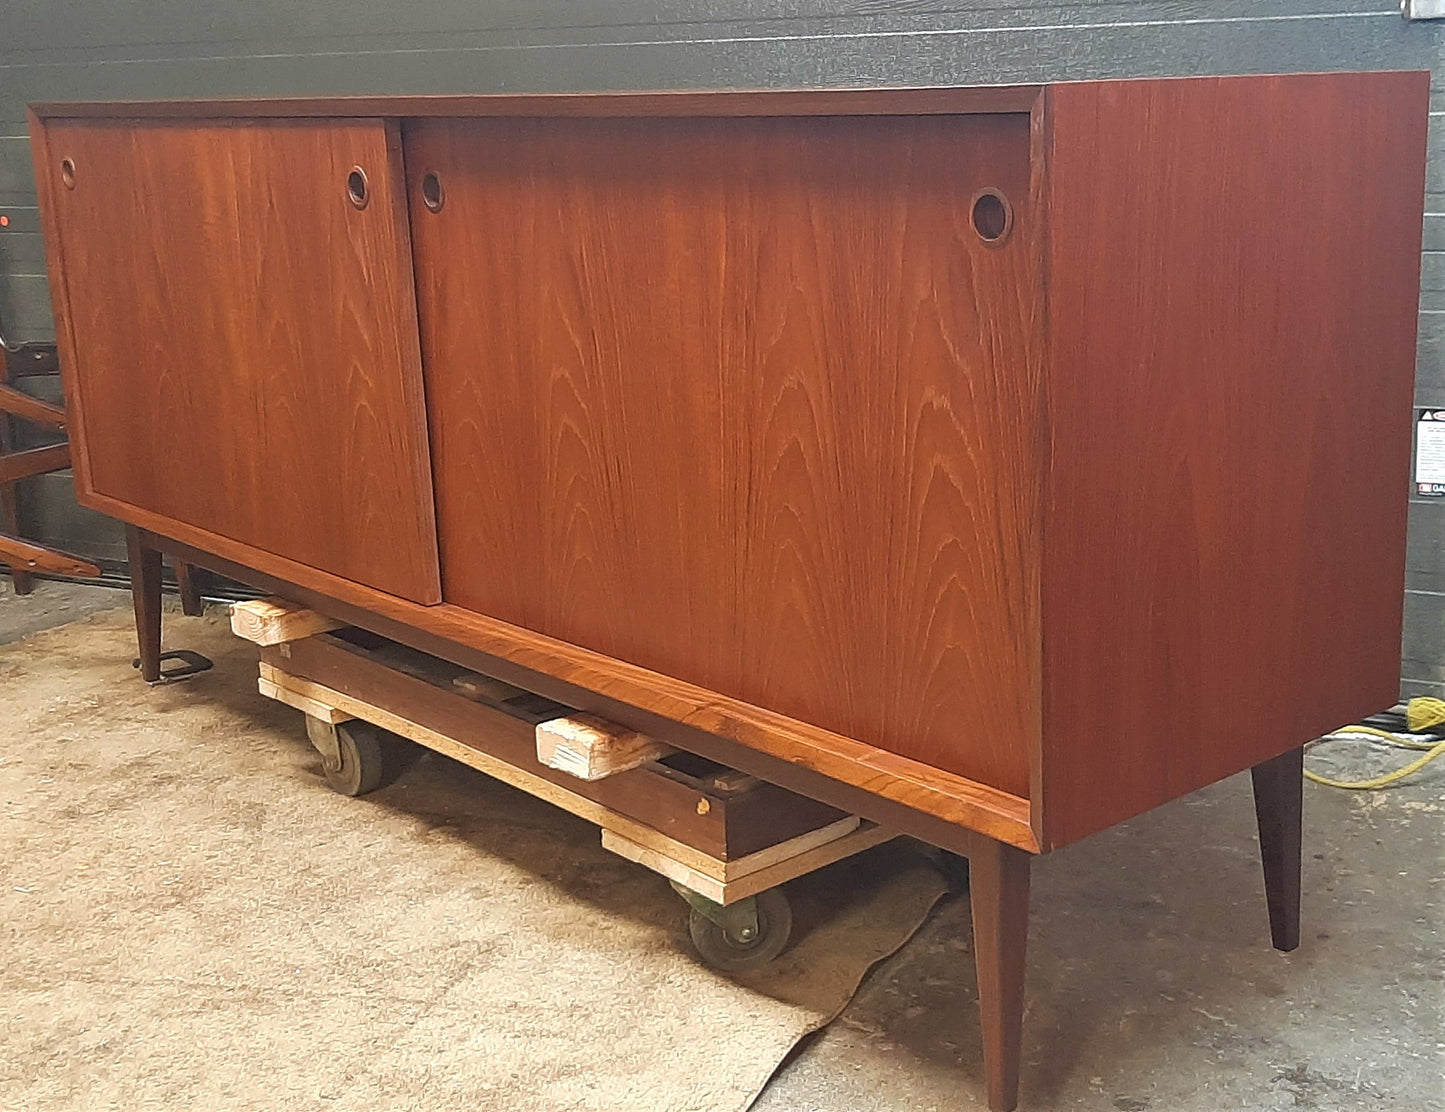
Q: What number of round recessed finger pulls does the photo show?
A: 4